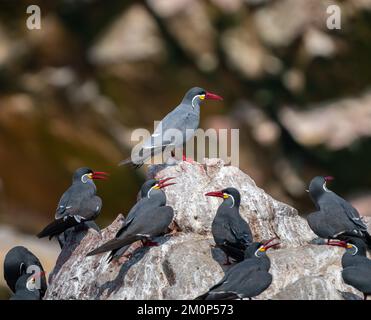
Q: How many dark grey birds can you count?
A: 9